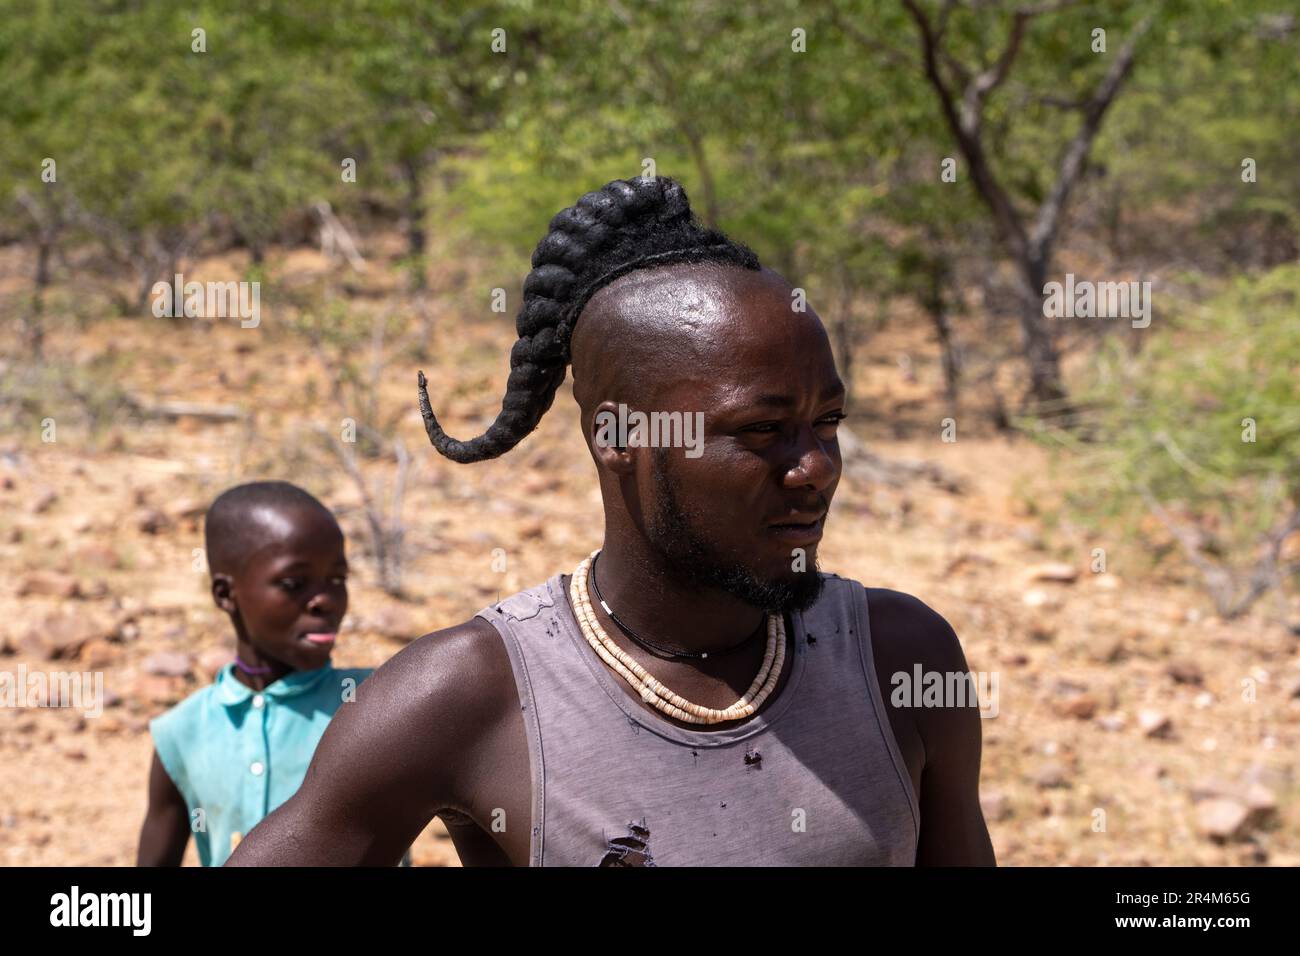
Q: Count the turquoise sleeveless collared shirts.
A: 1